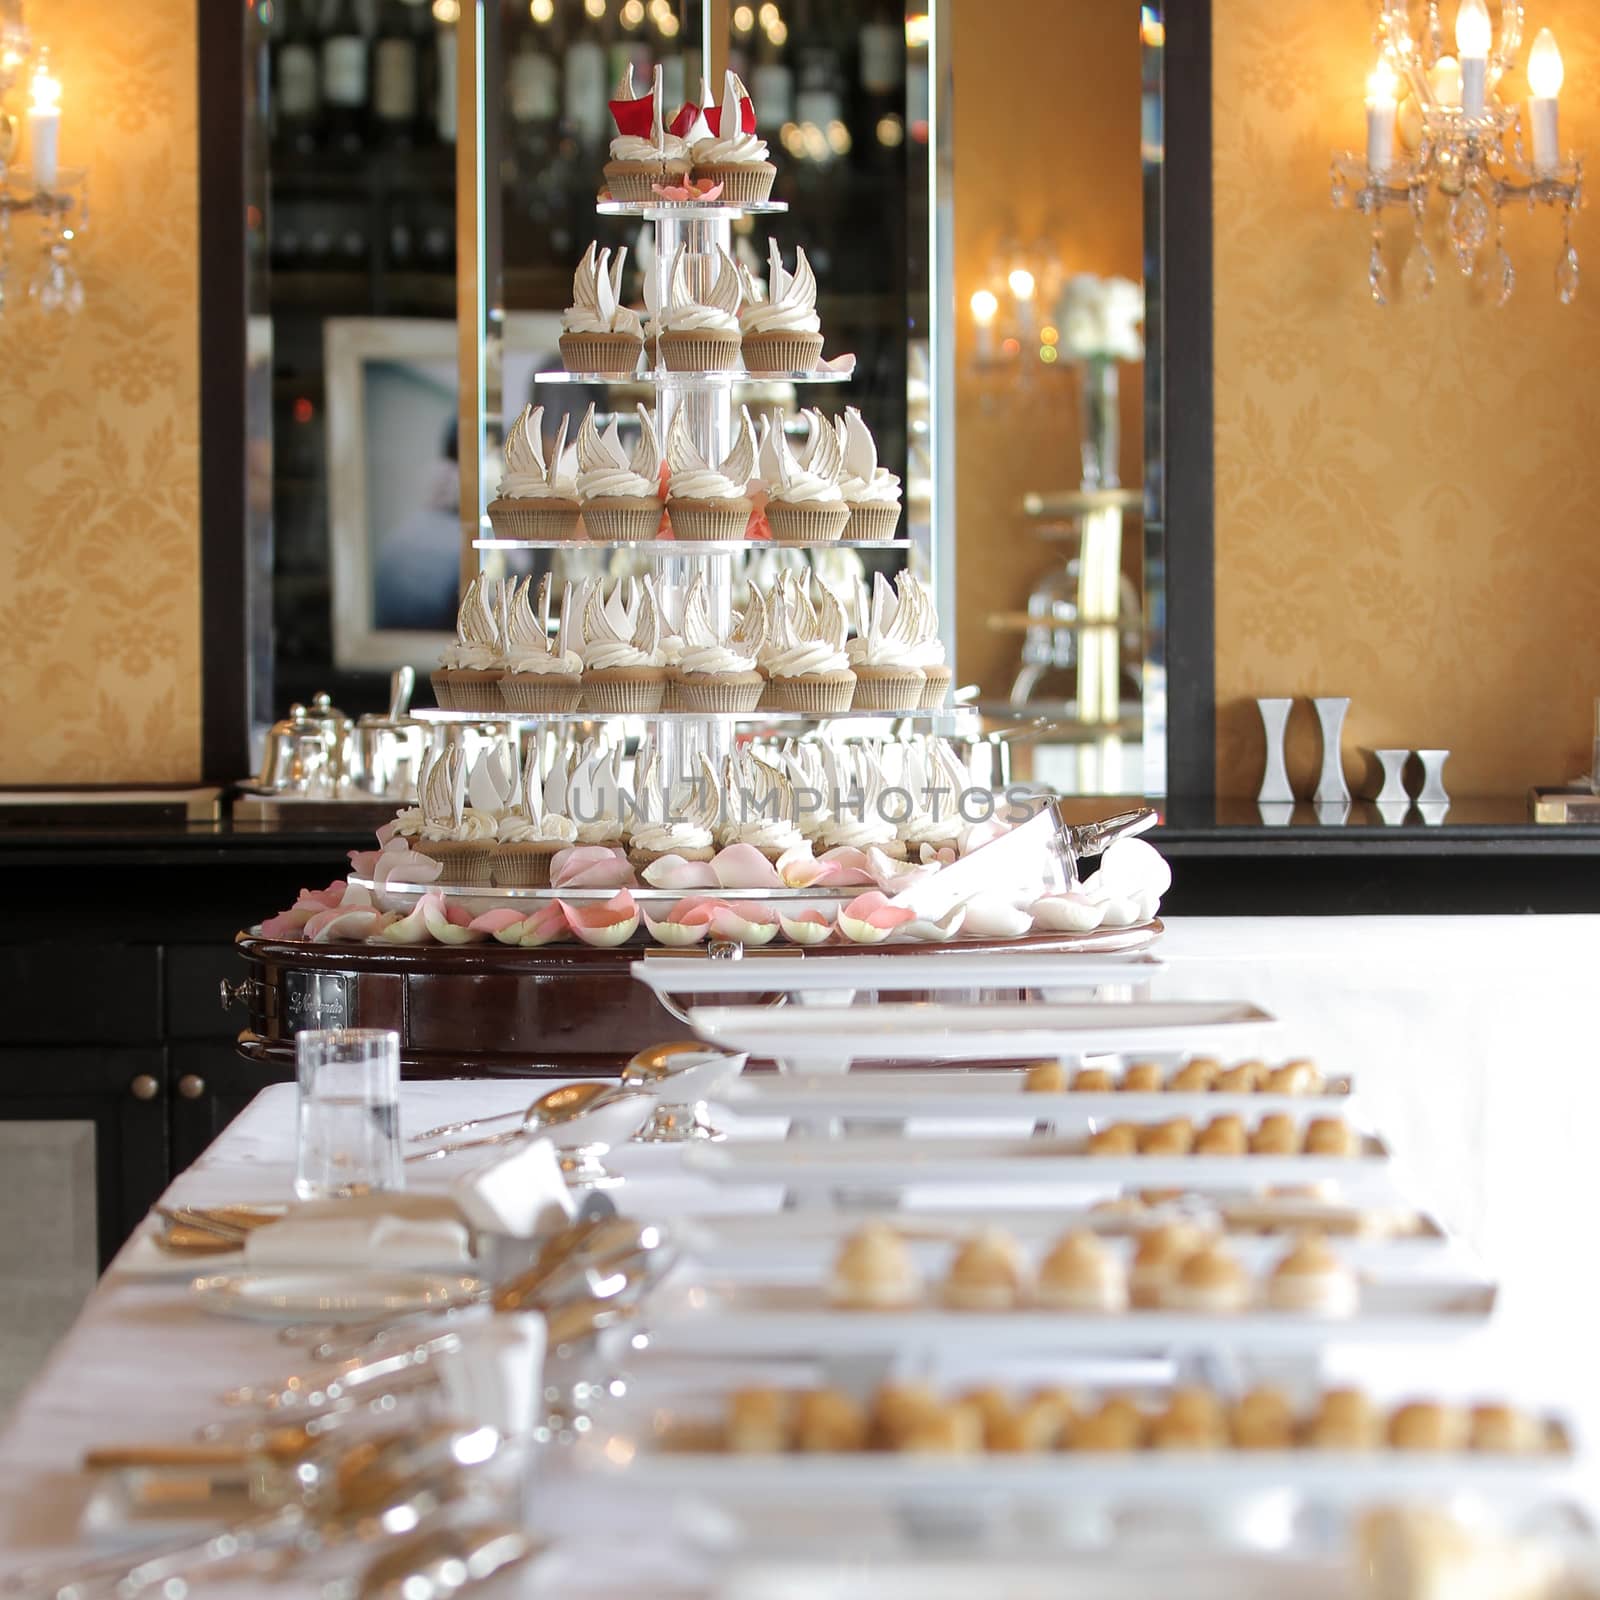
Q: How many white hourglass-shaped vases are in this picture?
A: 4